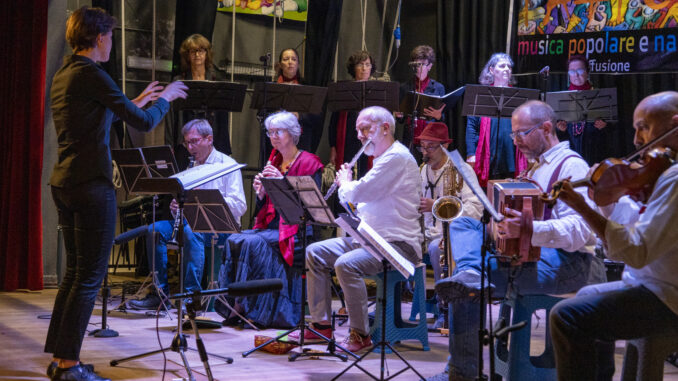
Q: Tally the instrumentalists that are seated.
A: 6